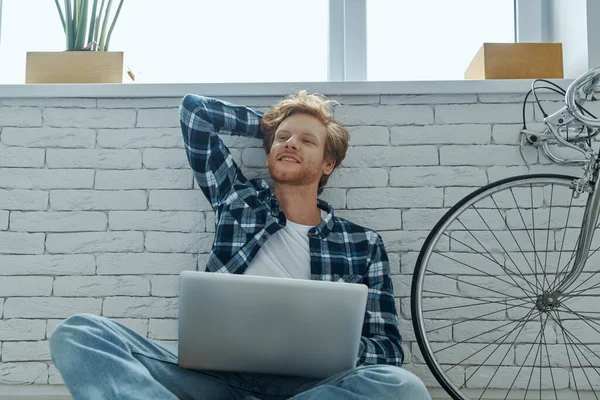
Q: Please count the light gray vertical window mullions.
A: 1